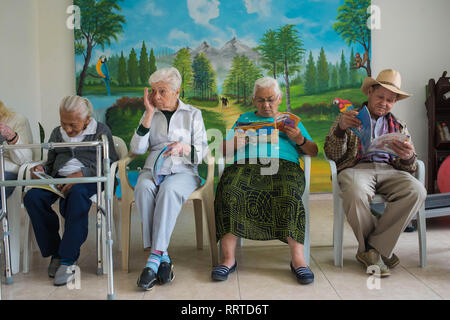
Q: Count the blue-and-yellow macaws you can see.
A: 1